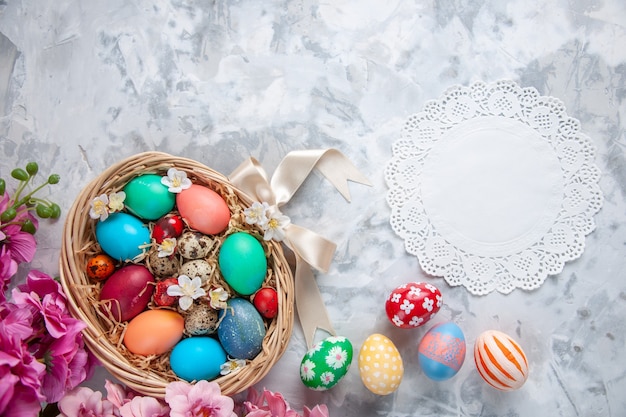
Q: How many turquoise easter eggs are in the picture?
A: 2